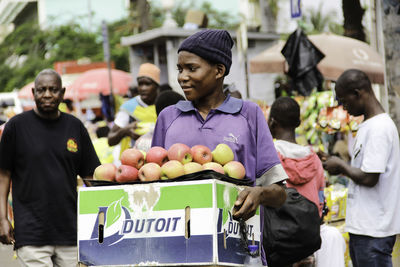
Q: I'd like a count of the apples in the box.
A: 12